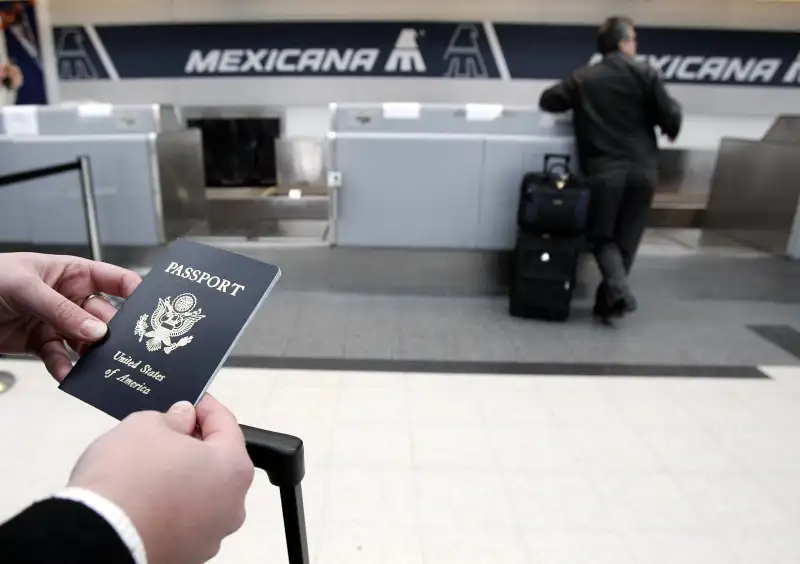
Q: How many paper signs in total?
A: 4